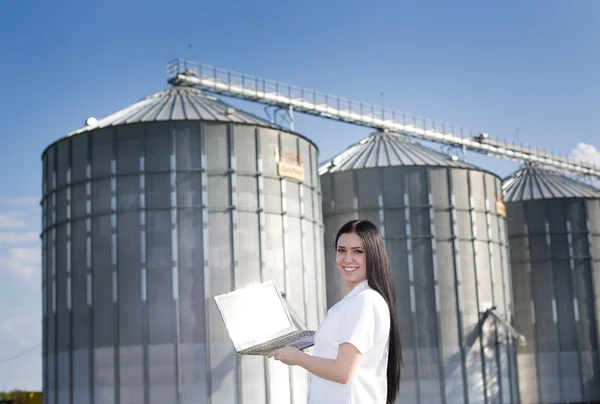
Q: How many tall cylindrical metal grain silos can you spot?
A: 3